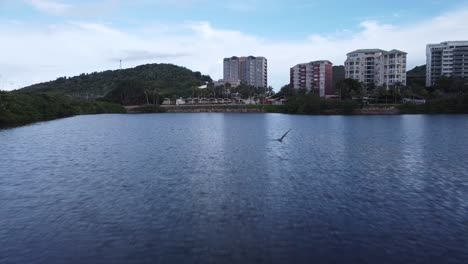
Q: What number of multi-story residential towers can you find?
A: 4